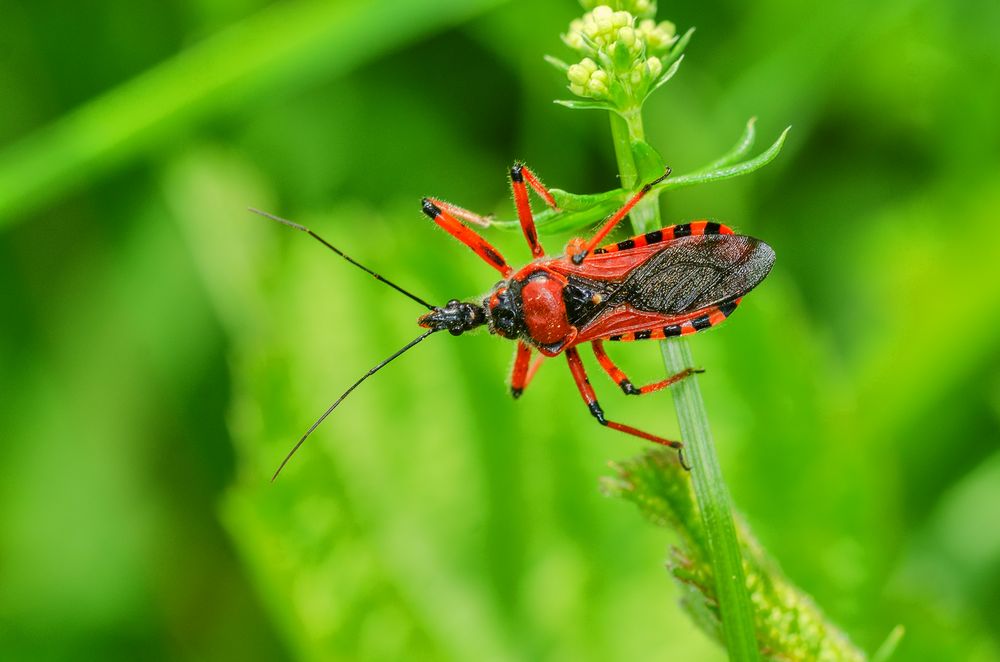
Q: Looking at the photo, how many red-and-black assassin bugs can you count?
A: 1